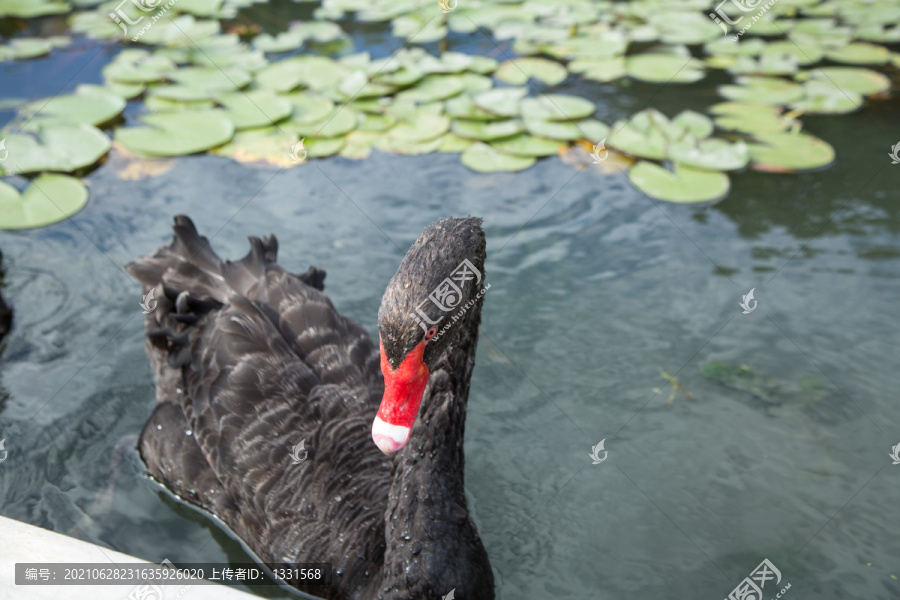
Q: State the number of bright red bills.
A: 1